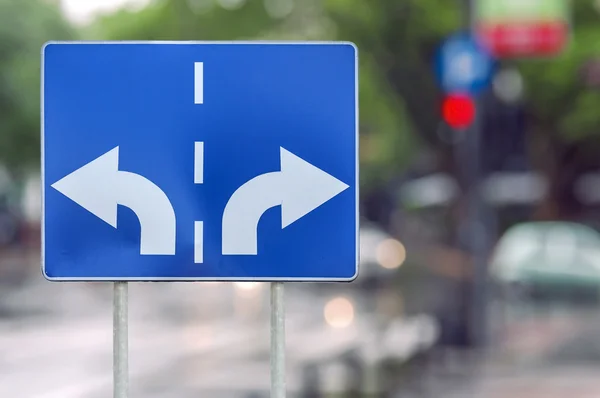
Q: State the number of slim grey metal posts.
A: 2